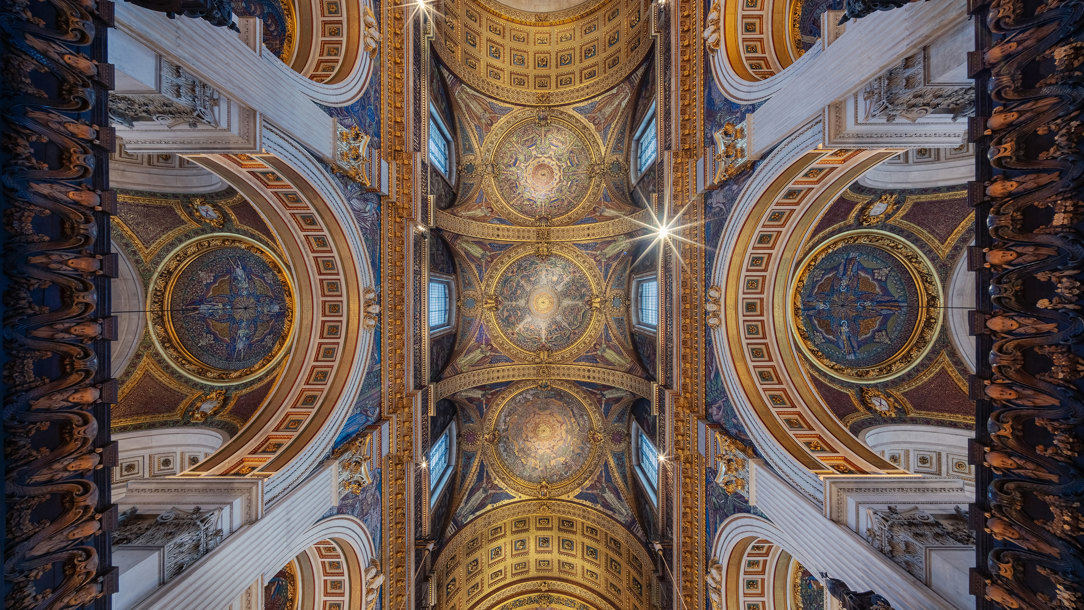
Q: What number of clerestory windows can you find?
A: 6